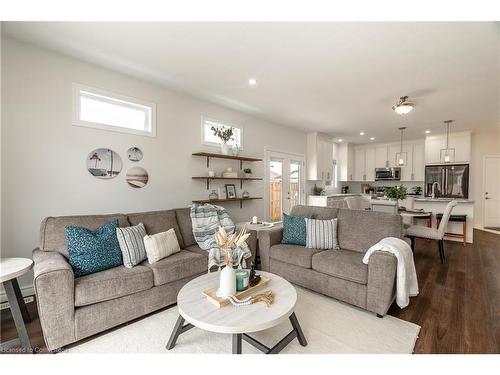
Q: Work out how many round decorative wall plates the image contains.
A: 3